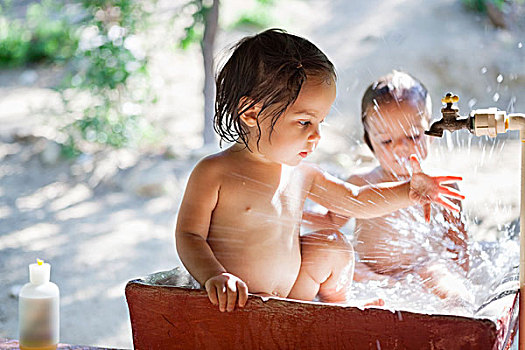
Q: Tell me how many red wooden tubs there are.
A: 1